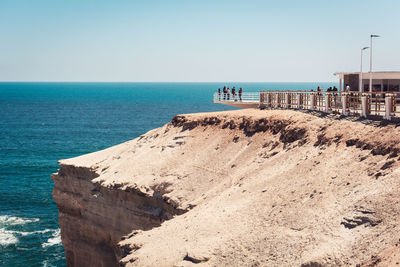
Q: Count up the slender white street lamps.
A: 2